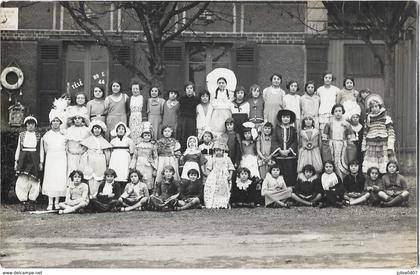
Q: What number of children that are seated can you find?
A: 12